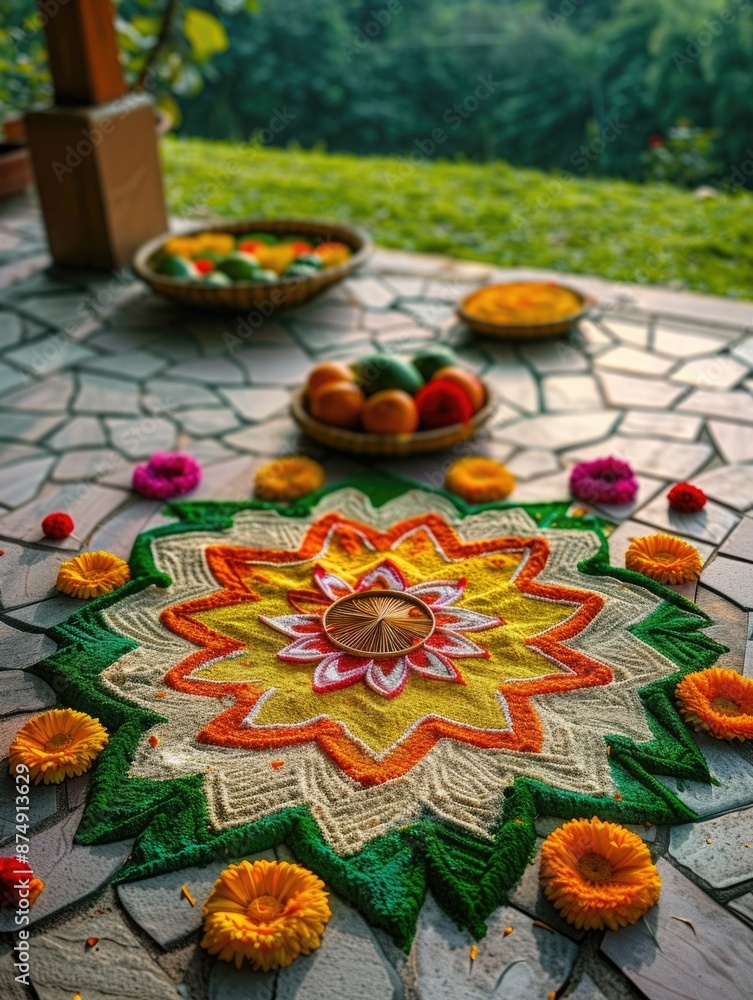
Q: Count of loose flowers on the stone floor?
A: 13